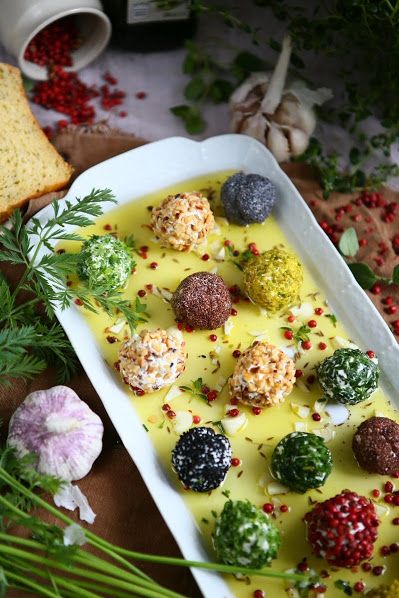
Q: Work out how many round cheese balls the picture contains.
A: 13